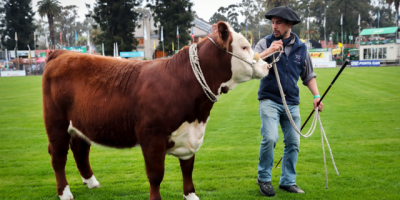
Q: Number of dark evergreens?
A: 3